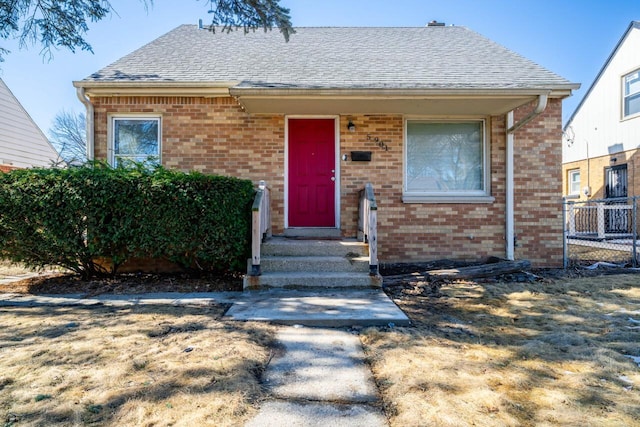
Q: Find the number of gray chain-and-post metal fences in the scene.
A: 1